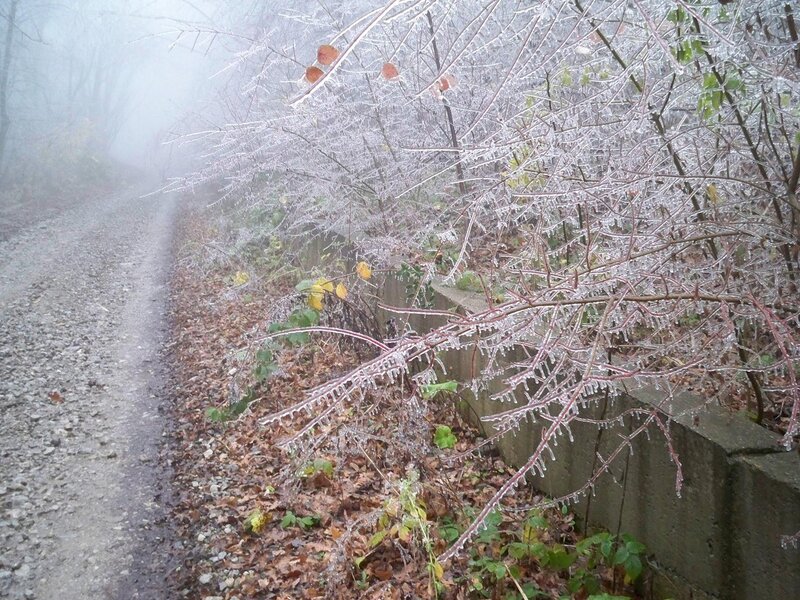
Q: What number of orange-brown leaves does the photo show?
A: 4